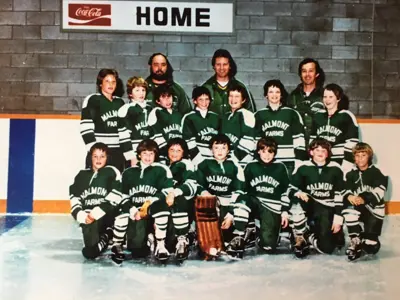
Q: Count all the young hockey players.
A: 14